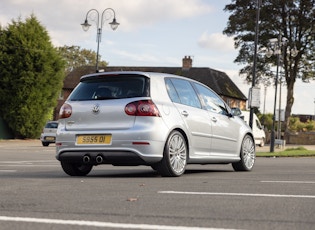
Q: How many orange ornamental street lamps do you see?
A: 0